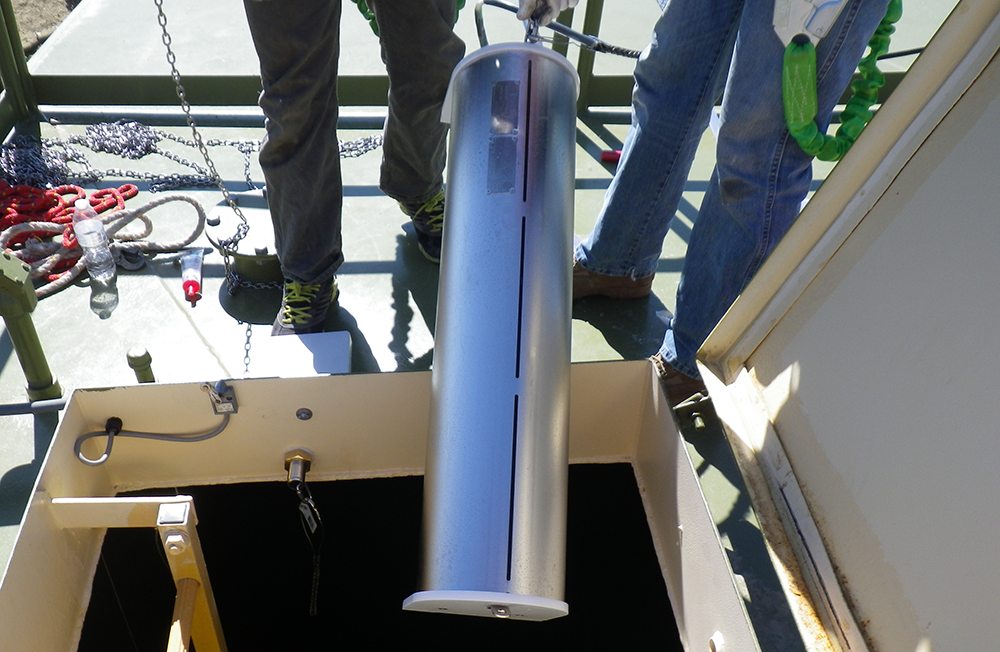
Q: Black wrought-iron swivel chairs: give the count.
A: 0